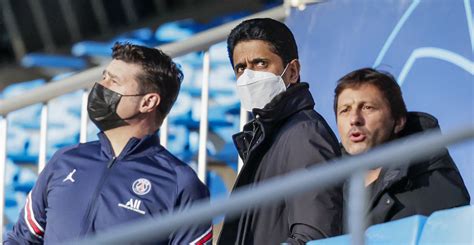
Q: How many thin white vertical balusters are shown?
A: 6